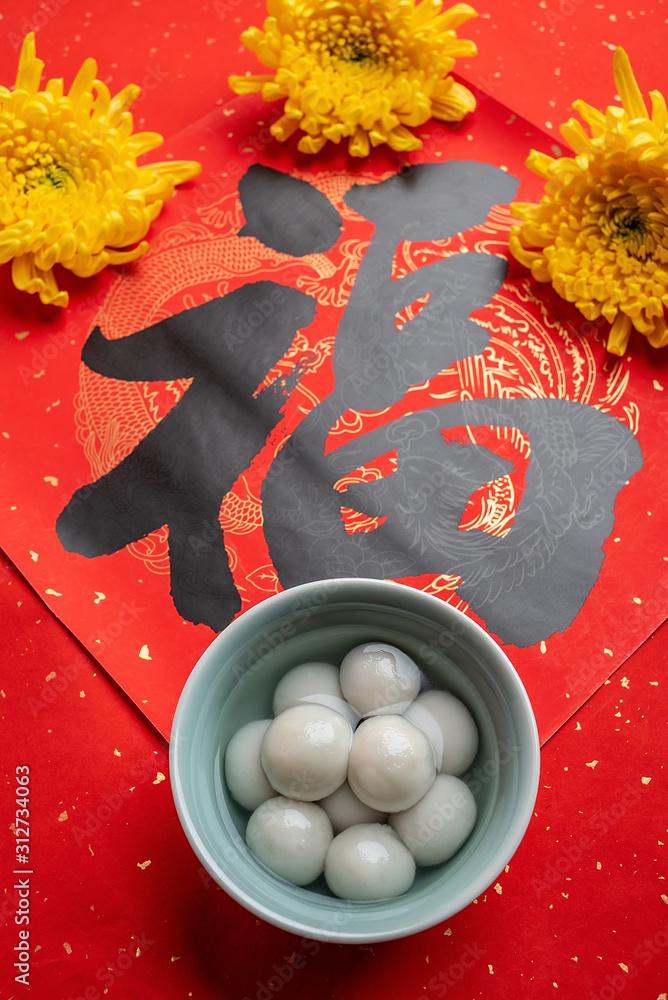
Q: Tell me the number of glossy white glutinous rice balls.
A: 10